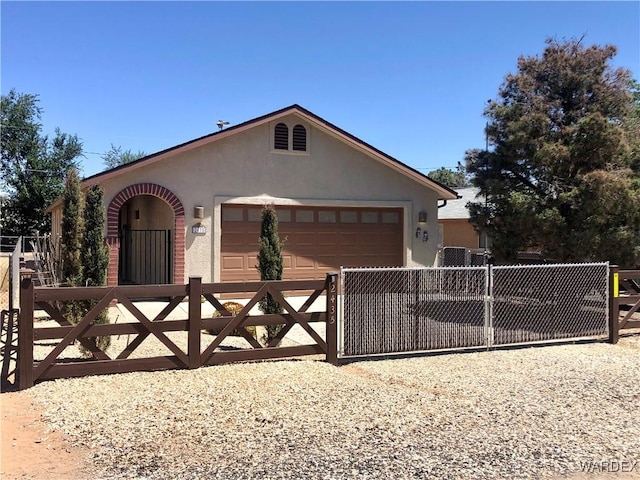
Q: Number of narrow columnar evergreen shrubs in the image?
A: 3